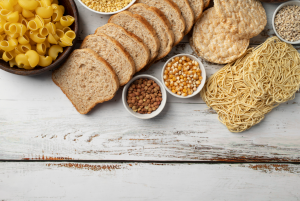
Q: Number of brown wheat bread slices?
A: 9